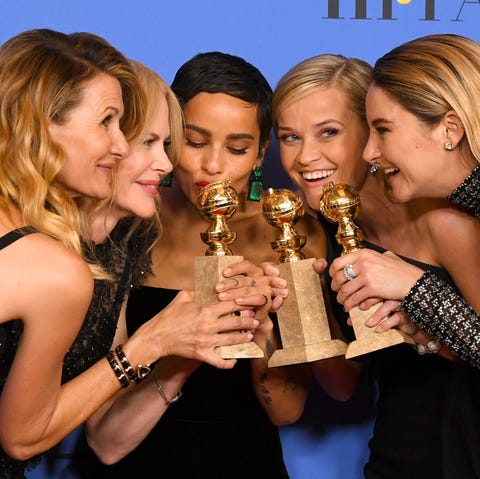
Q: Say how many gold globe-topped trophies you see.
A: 3